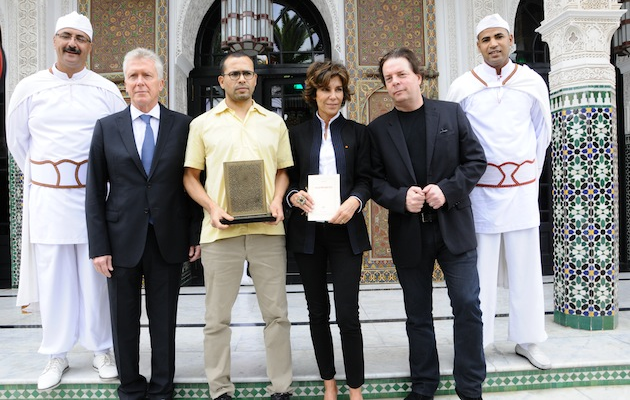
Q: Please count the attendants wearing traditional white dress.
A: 2